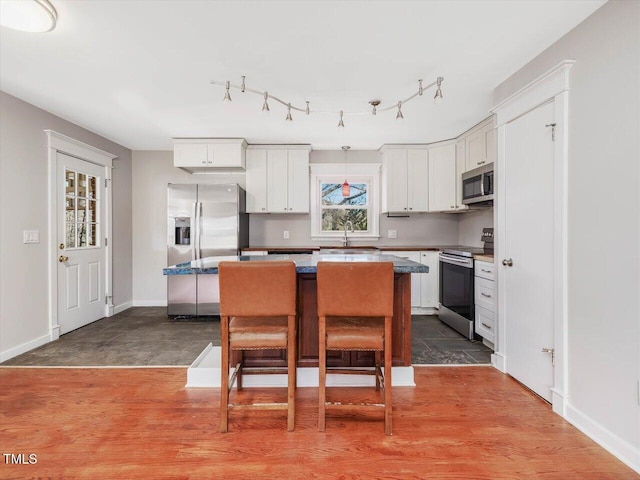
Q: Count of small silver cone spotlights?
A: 6